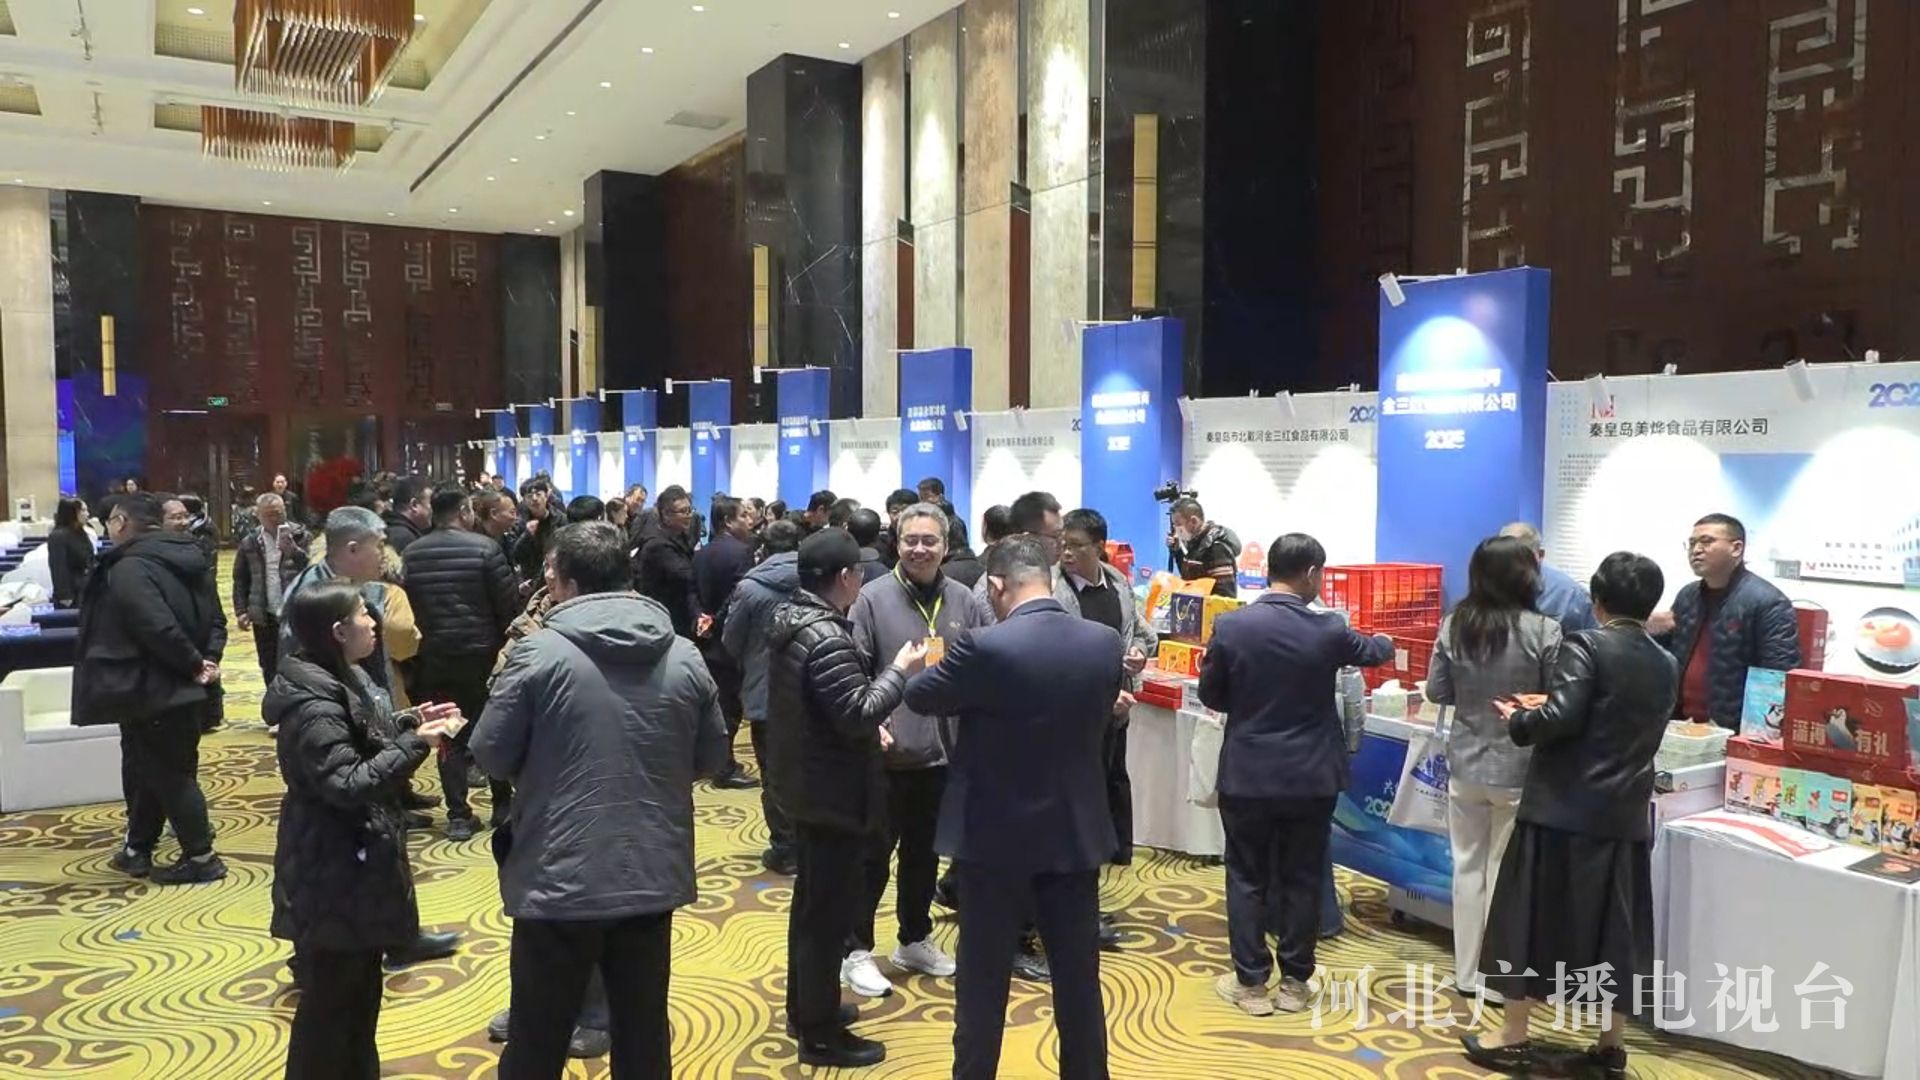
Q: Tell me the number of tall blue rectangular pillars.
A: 9